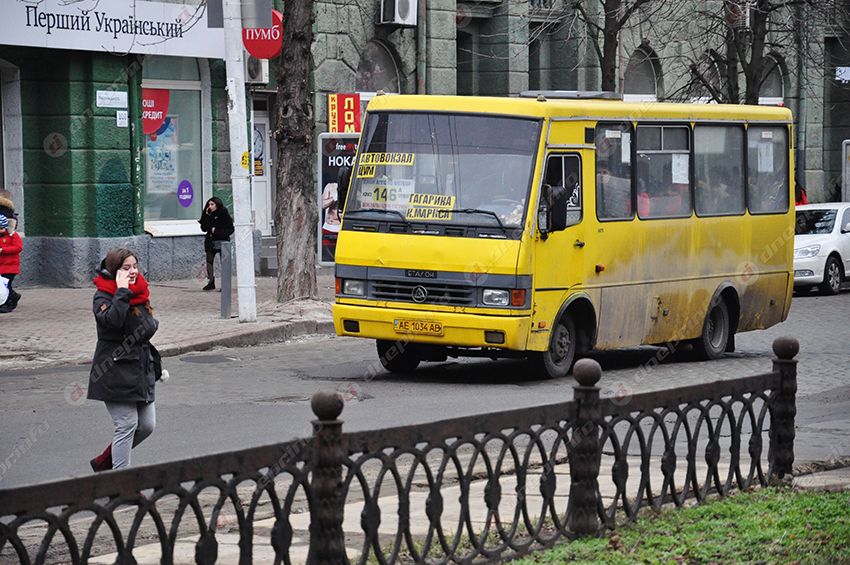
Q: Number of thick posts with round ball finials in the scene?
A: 3